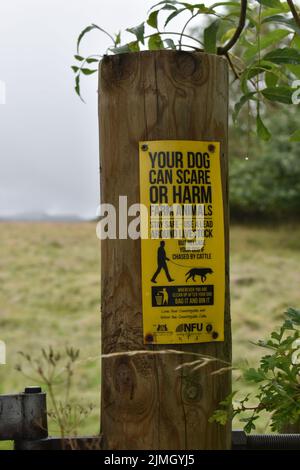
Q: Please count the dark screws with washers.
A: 4